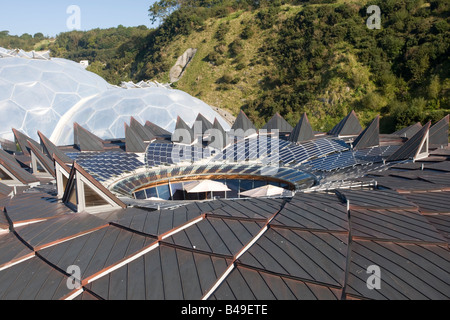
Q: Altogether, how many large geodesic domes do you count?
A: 2